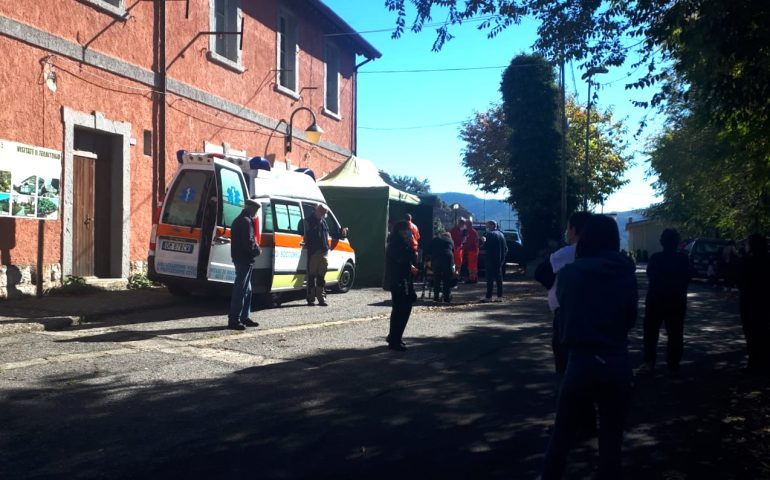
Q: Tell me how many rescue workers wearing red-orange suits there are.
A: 3